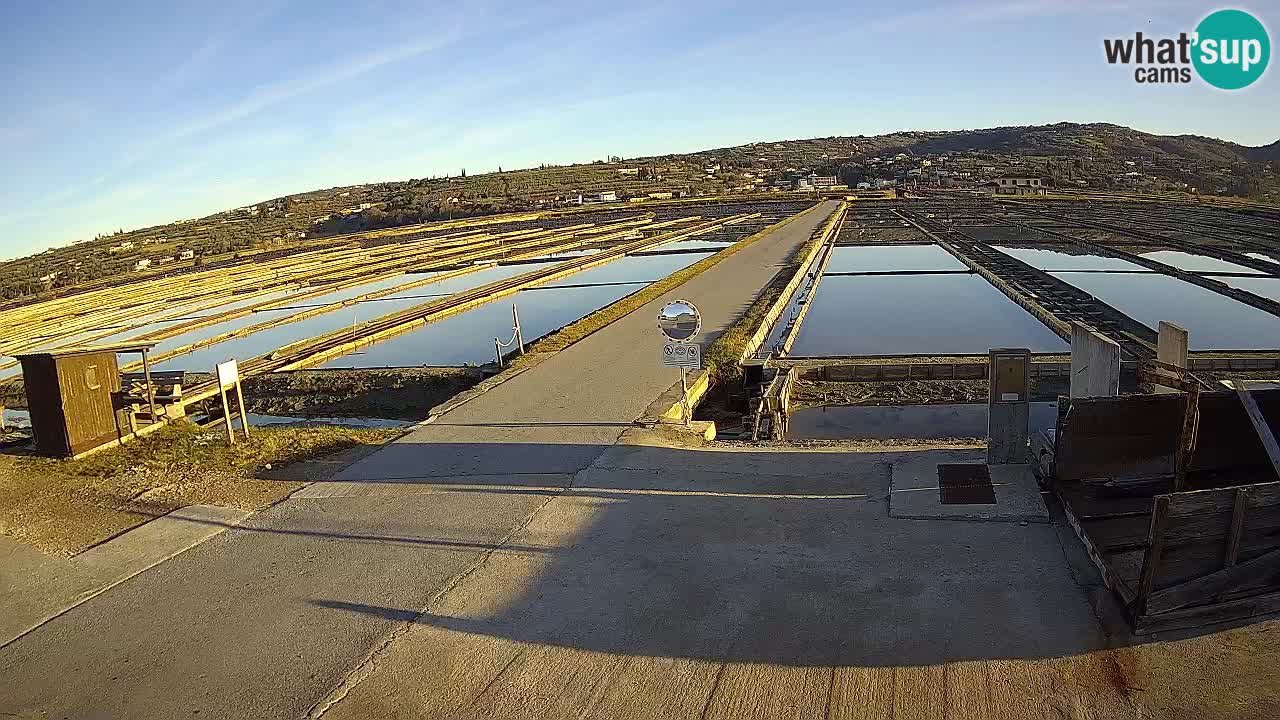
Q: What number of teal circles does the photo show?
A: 1